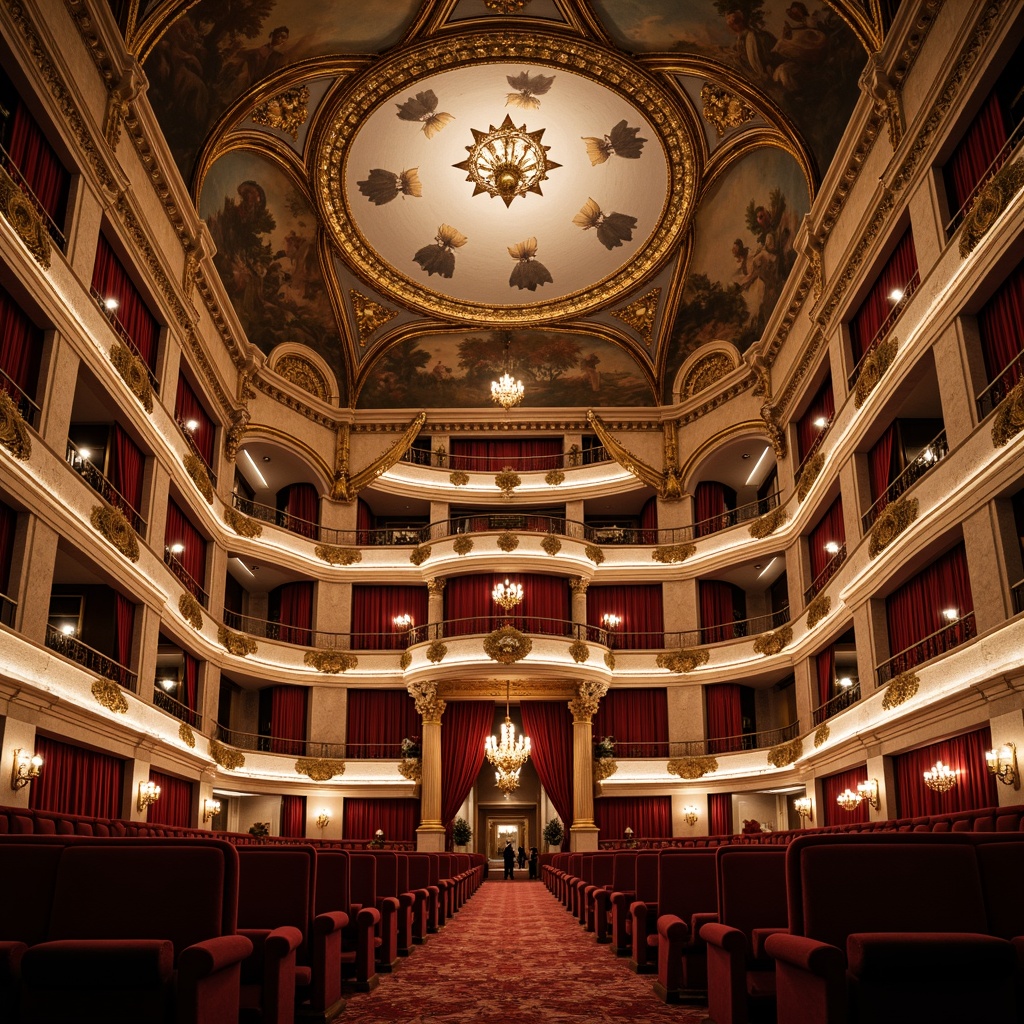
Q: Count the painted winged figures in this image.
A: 7